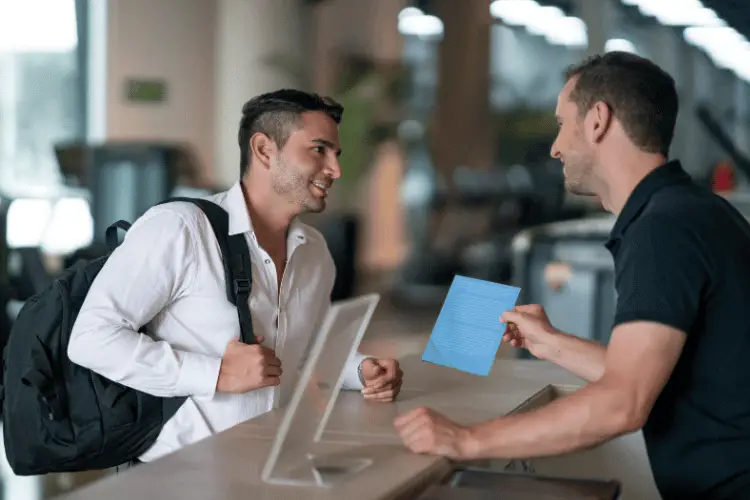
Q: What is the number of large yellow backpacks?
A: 0